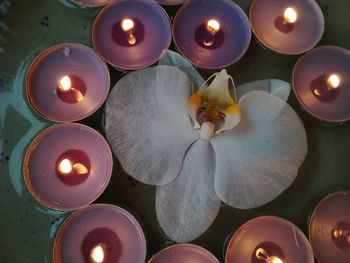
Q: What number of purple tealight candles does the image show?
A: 12